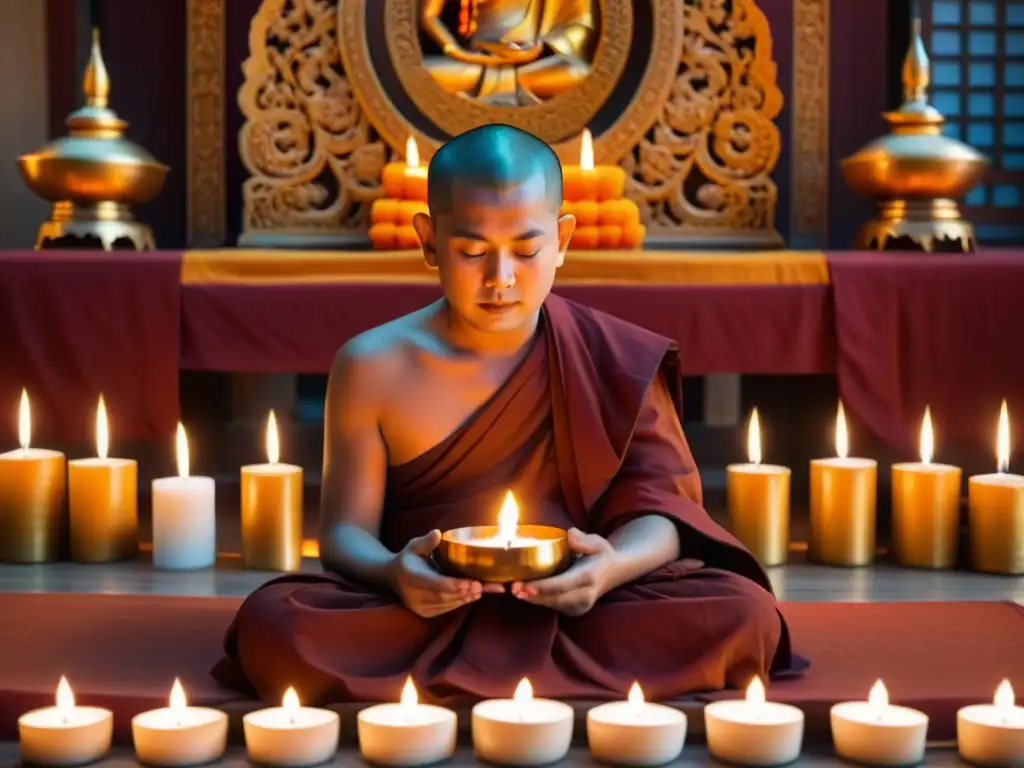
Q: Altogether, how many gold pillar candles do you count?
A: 7